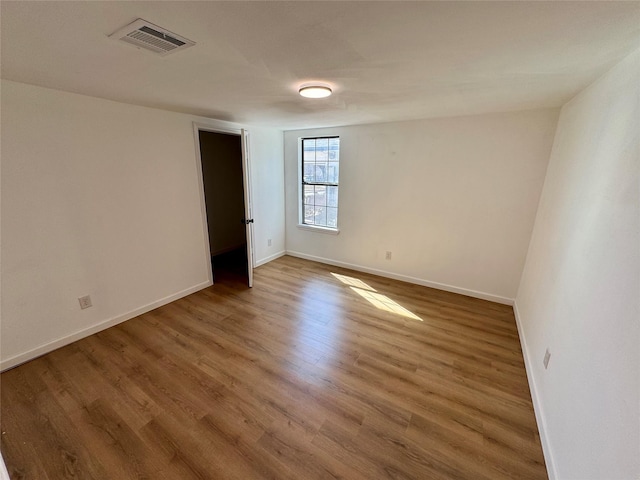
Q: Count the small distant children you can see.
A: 0